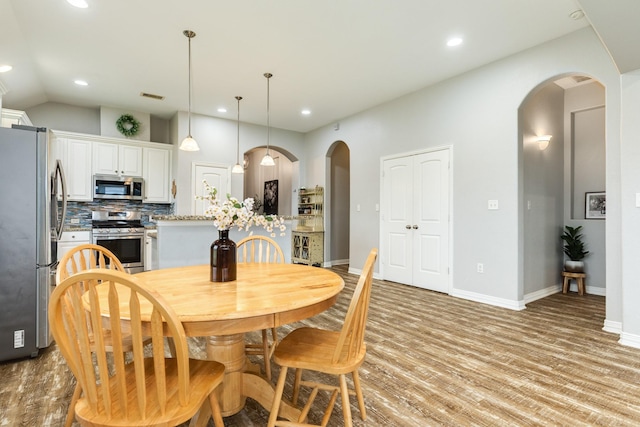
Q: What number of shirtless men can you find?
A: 0